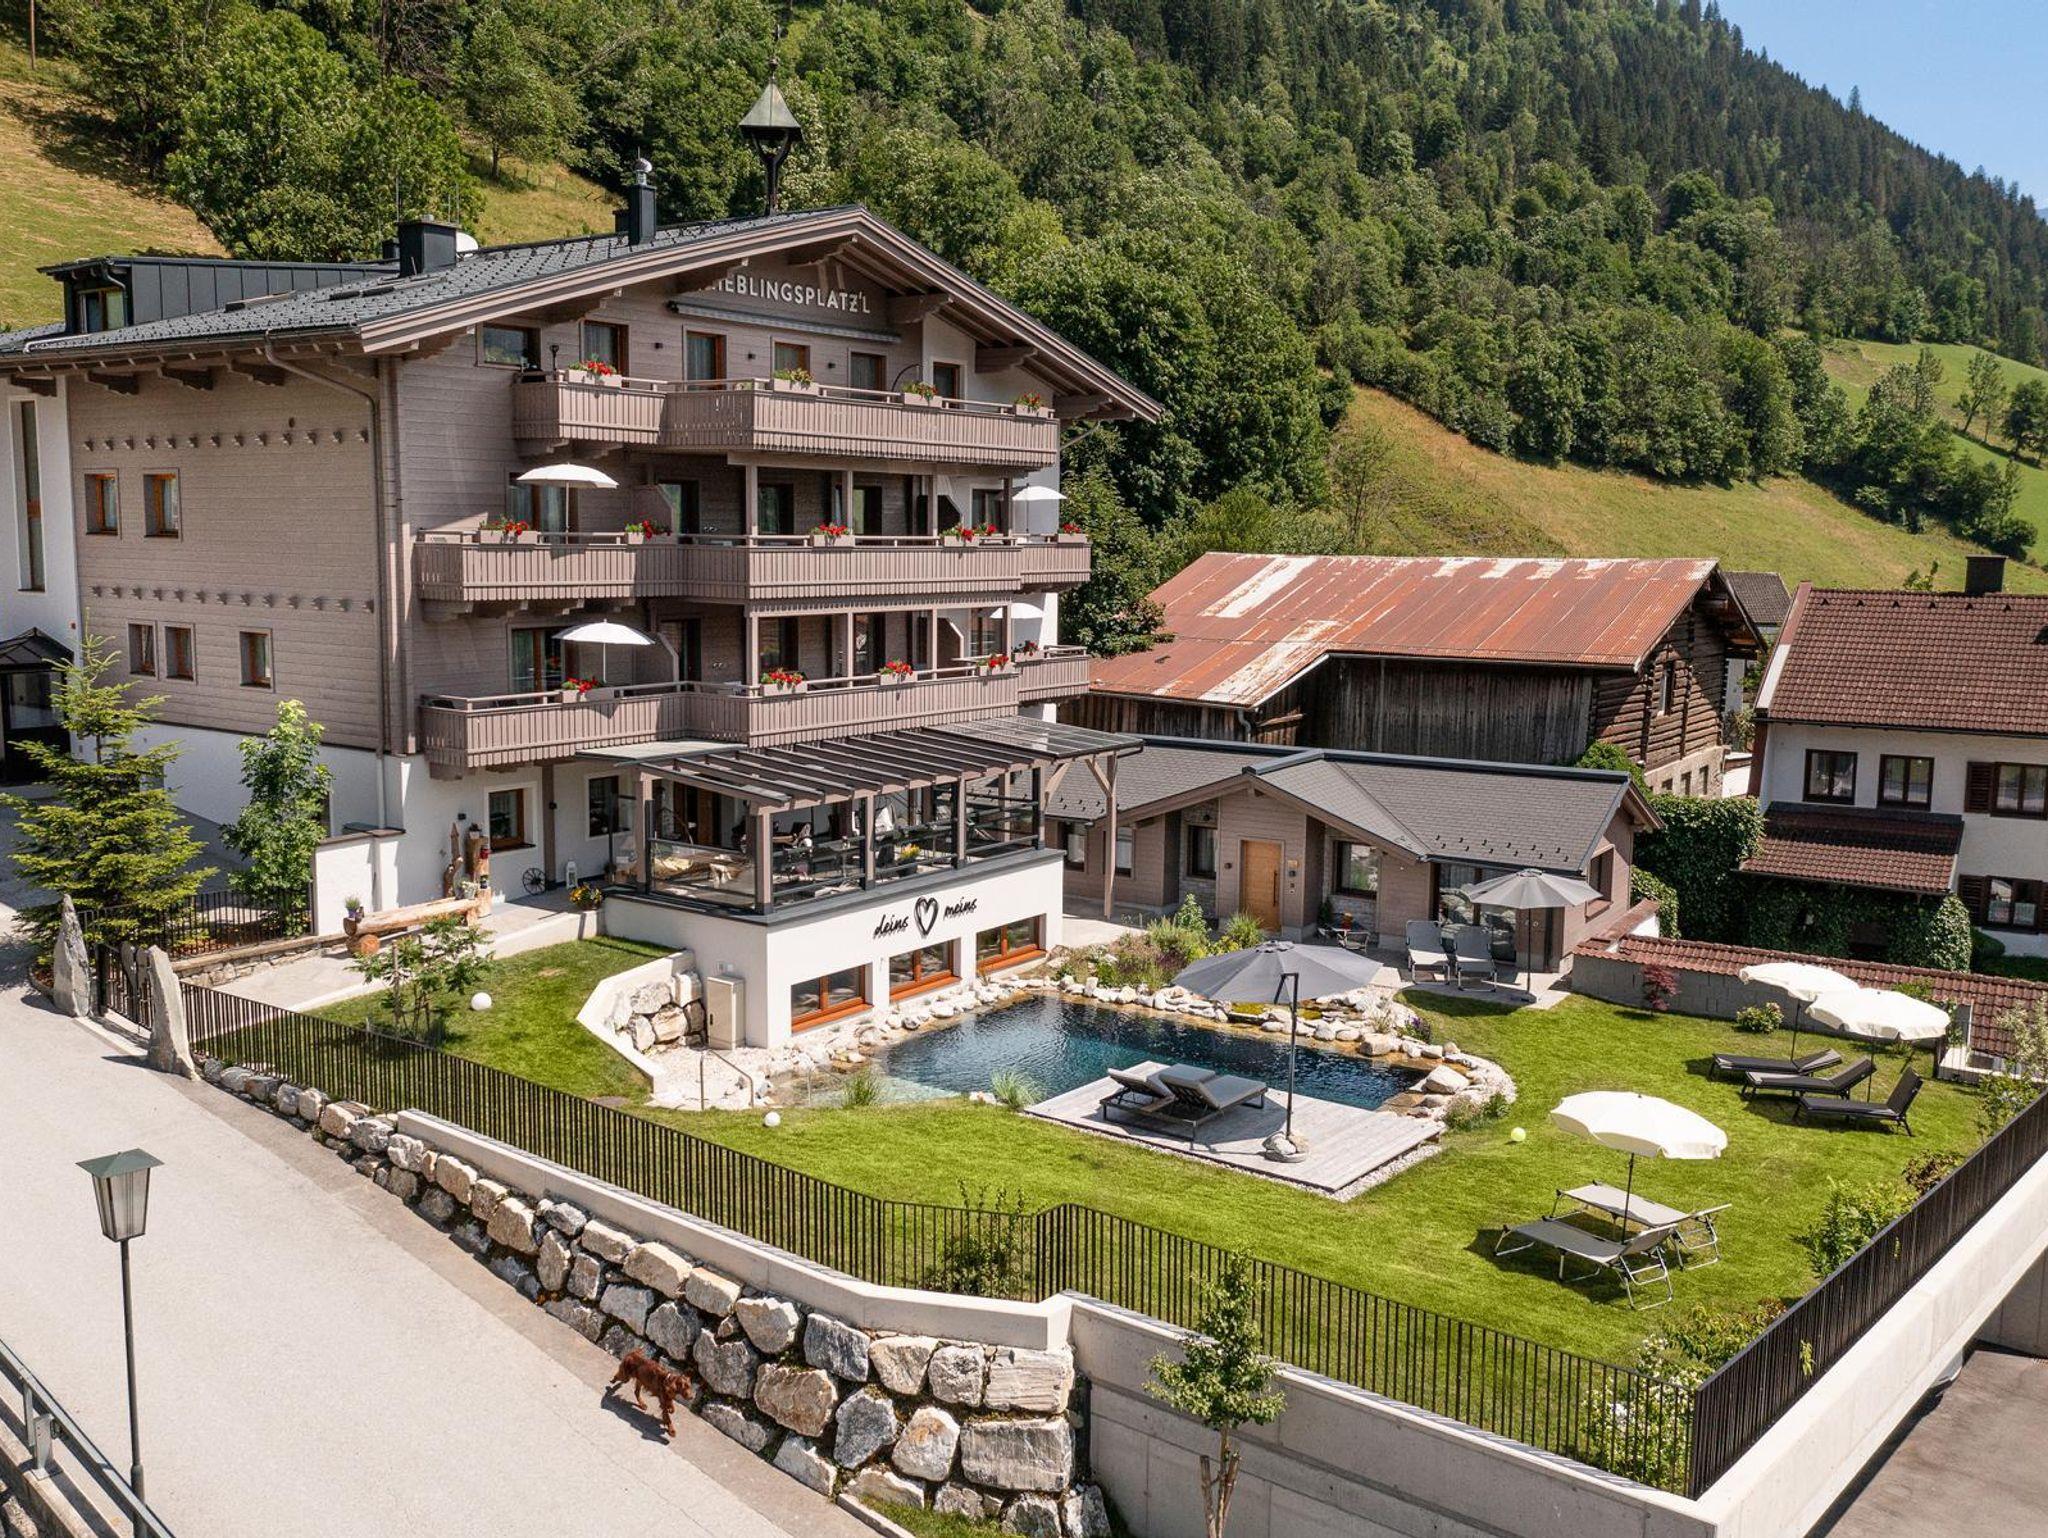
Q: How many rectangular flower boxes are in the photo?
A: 15